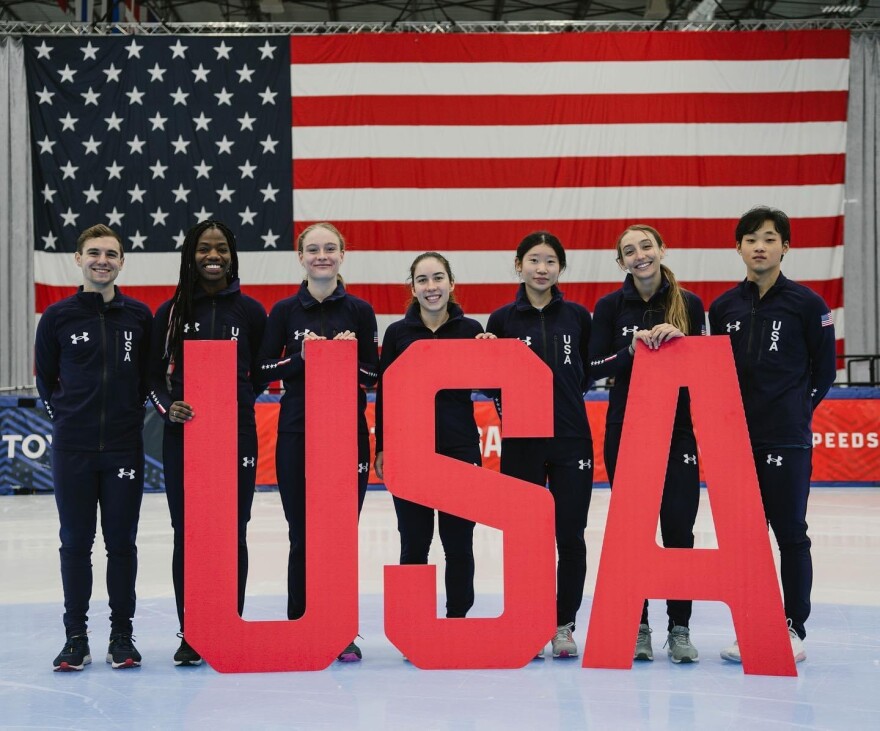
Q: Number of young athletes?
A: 7